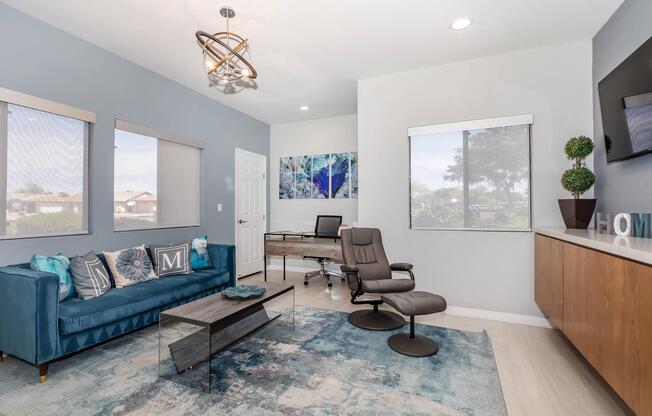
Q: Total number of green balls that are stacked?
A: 2